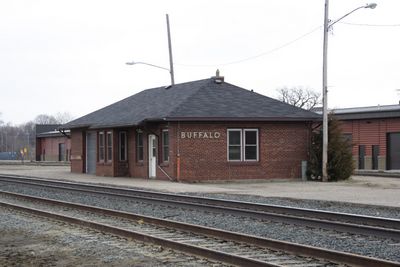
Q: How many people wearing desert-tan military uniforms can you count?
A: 0